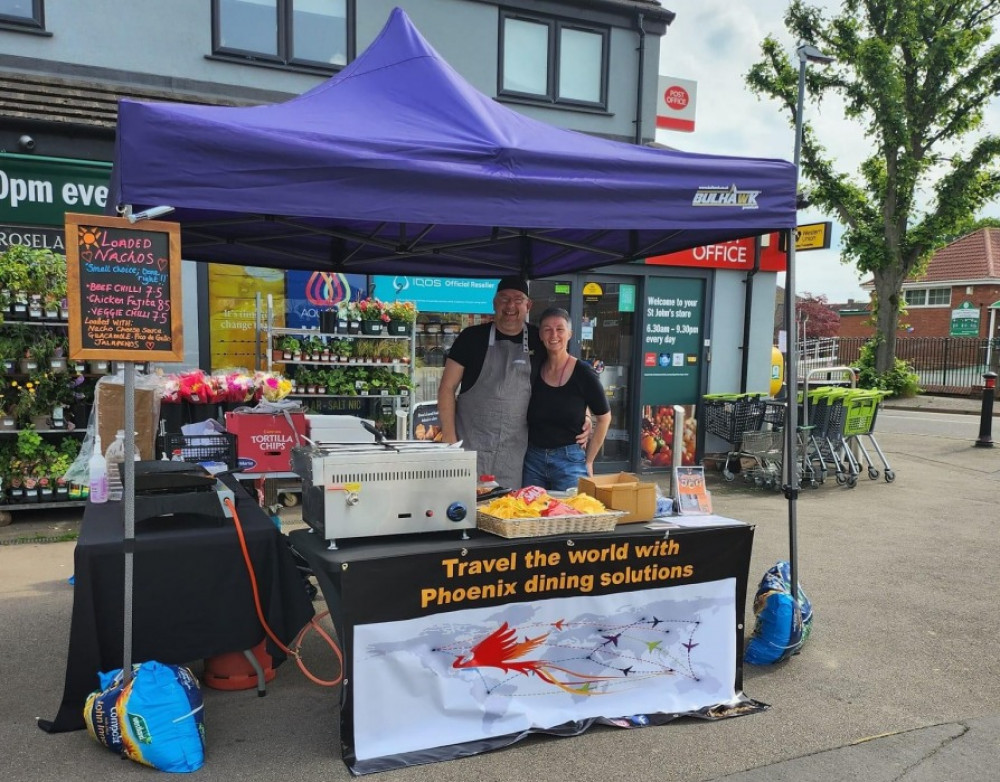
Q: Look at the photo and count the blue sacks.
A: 2